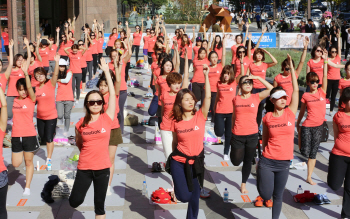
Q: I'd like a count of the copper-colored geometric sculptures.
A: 1